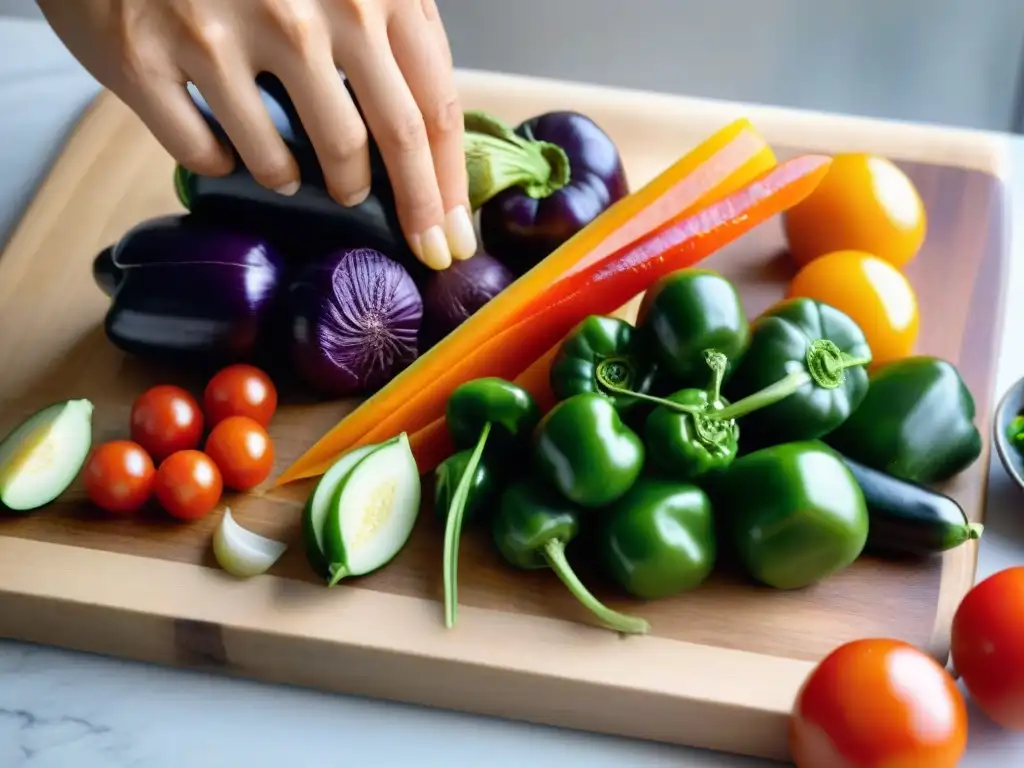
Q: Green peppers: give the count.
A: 11